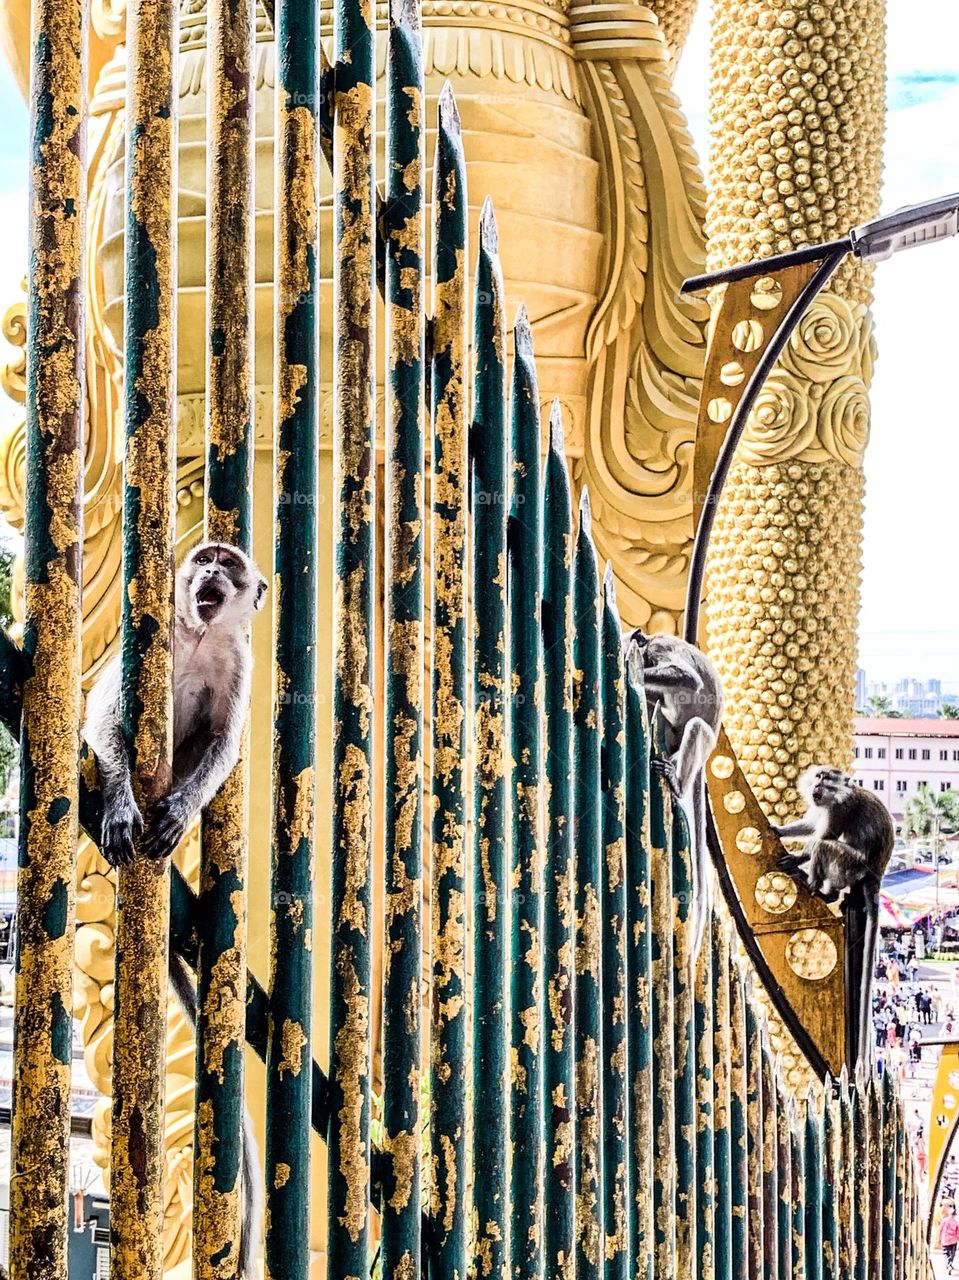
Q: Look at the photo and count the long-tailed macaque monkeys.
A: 3